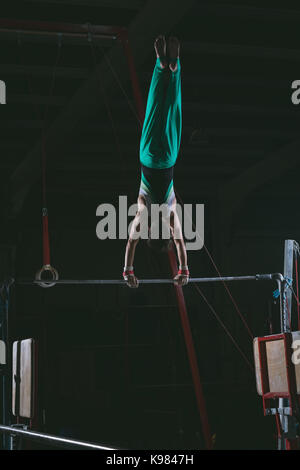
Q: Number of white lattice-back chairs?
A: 0